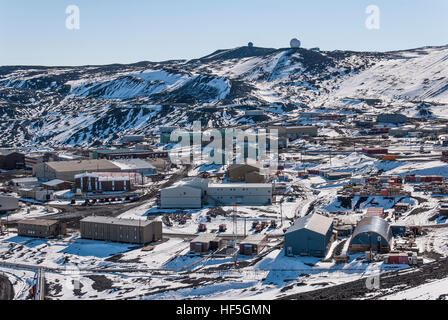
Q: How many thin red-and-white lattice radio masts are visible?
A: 1